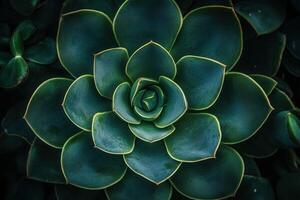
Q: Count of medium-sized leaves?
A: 7